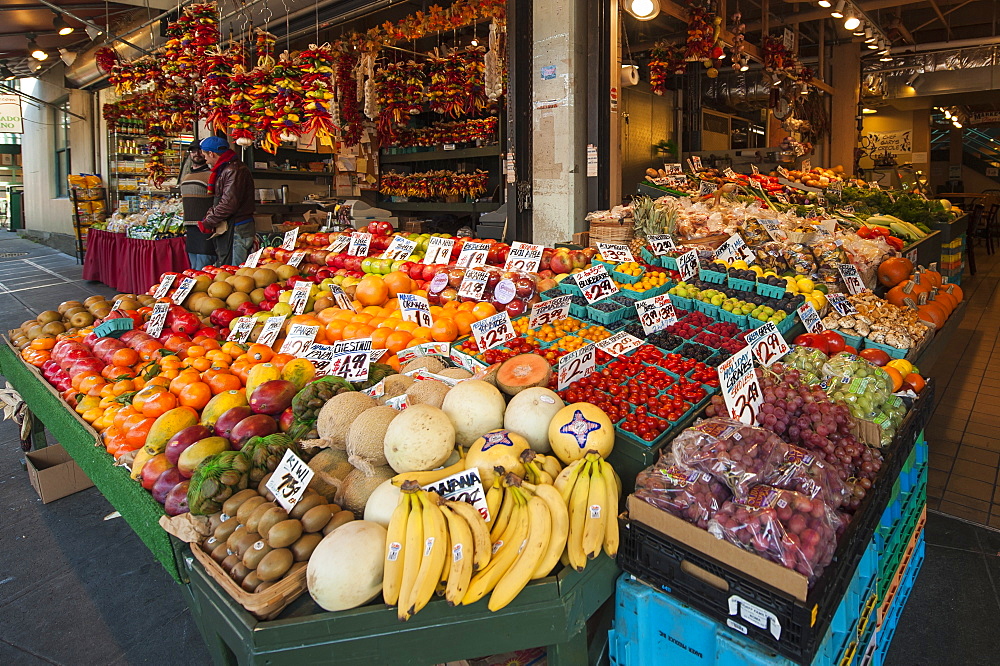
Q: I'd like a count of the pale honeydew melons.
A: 5